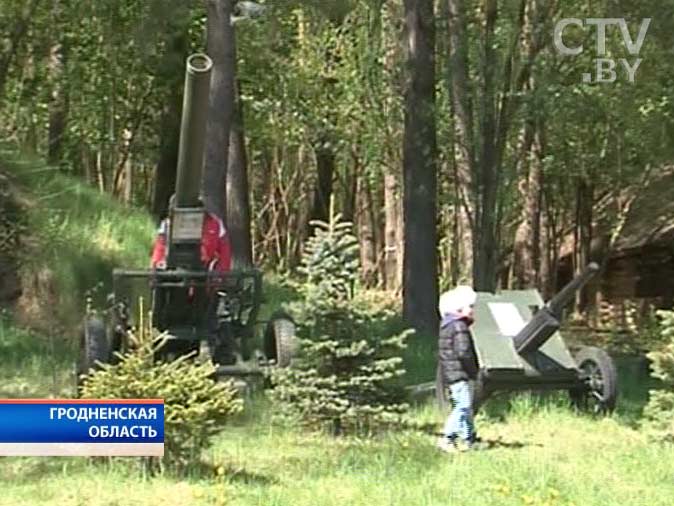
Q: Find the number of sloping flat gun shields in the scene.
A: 1